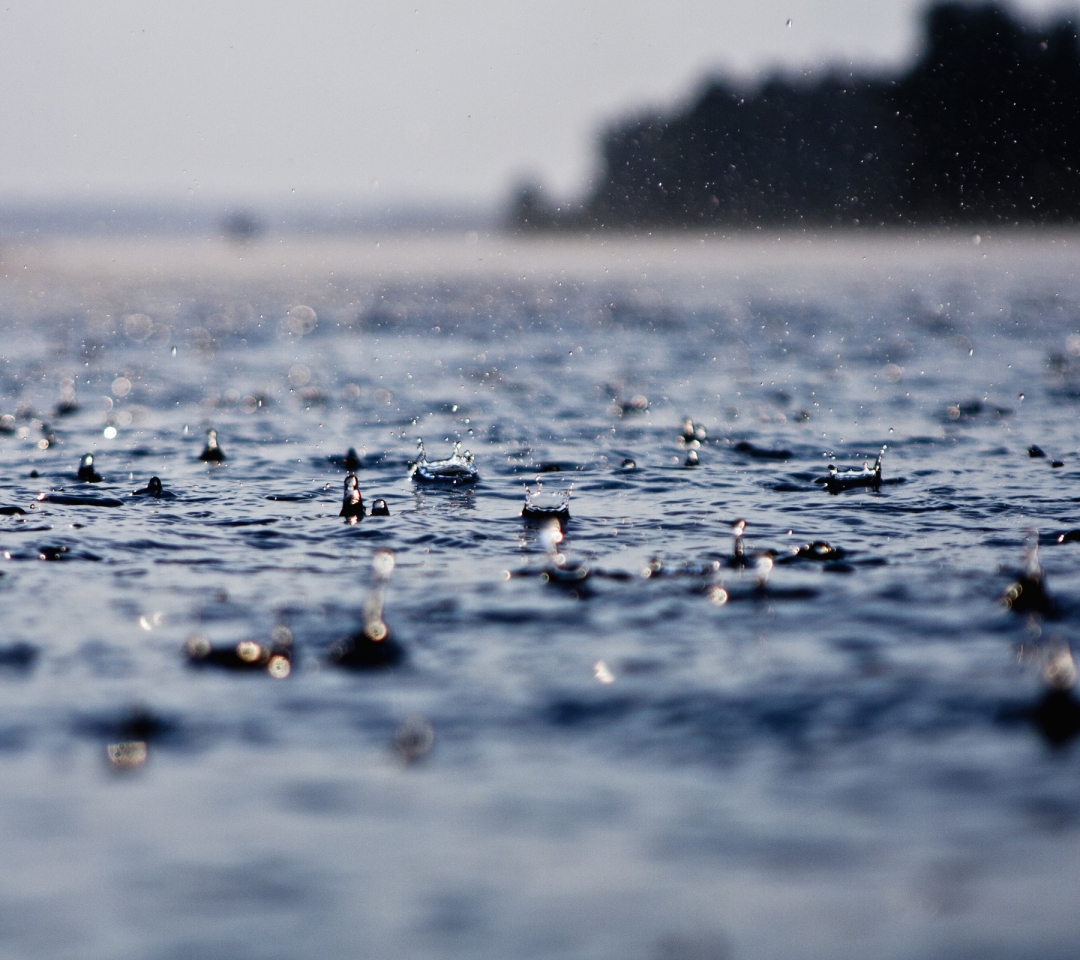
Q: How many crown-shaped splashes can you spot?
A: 3